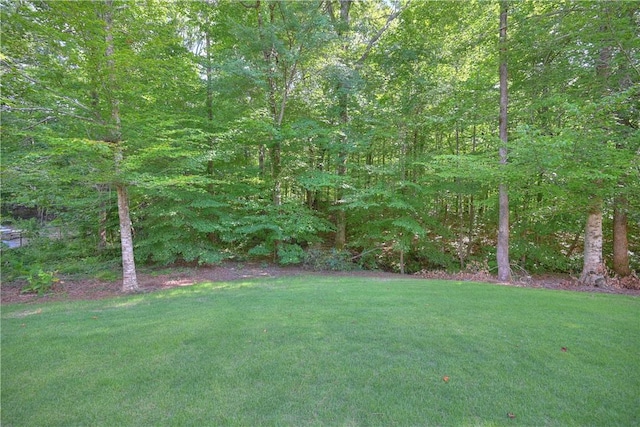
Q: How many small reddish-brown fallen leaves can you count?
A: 3